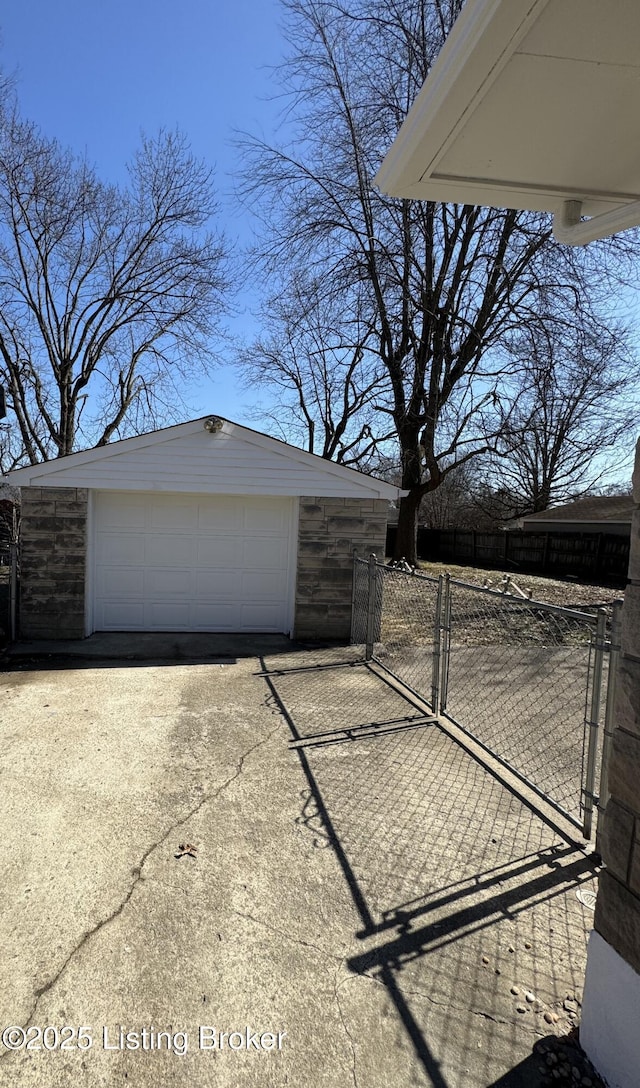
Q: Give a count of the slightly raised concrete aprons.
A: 1